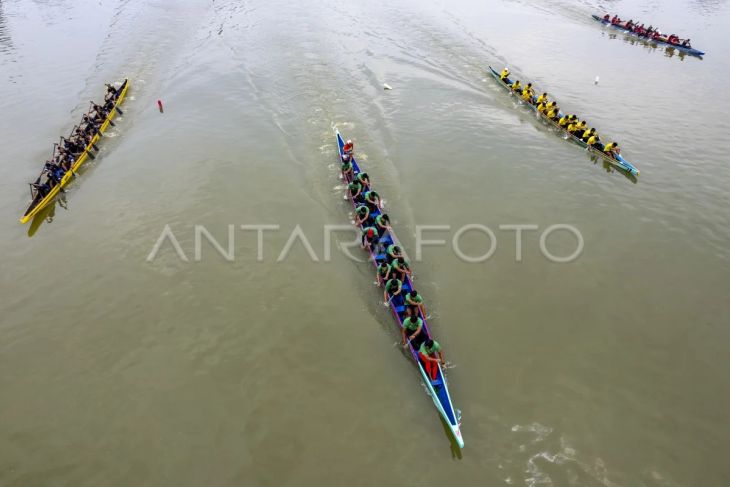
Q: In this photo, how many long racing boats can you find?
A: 4